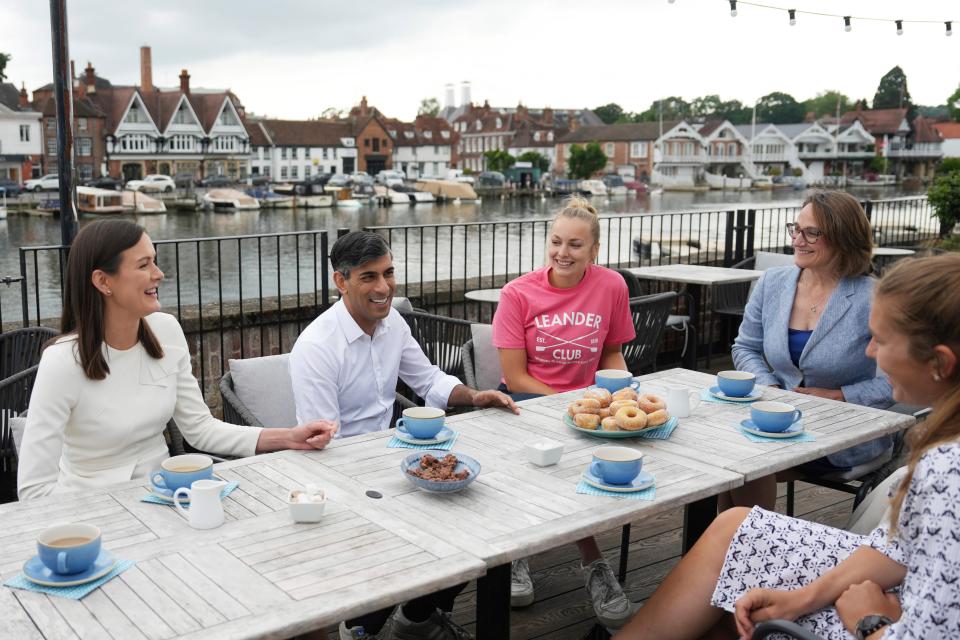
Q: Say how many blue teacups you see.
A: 7